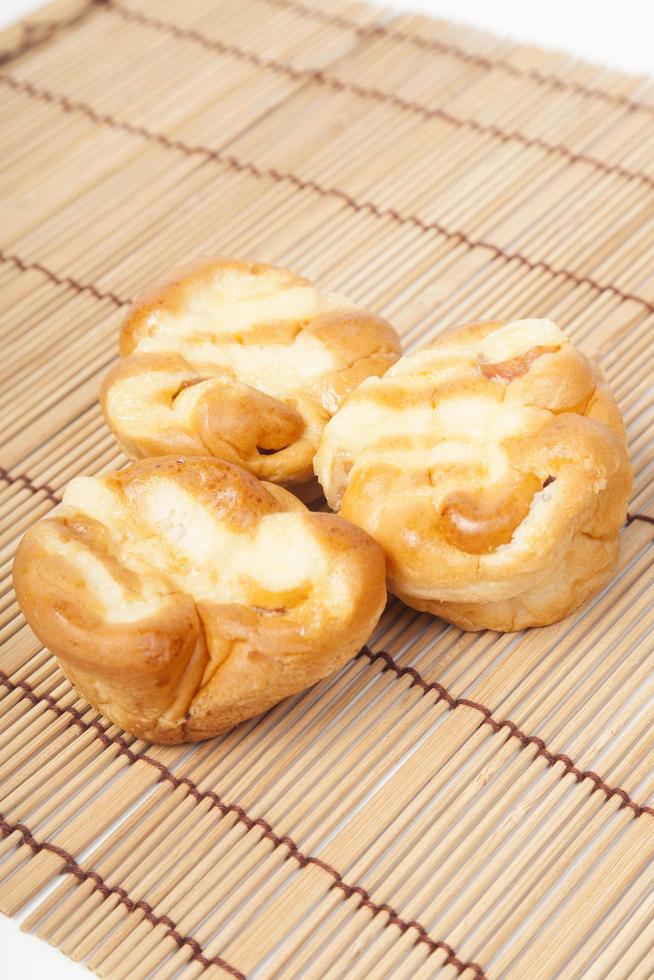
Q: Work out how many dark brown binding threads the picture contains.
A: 7